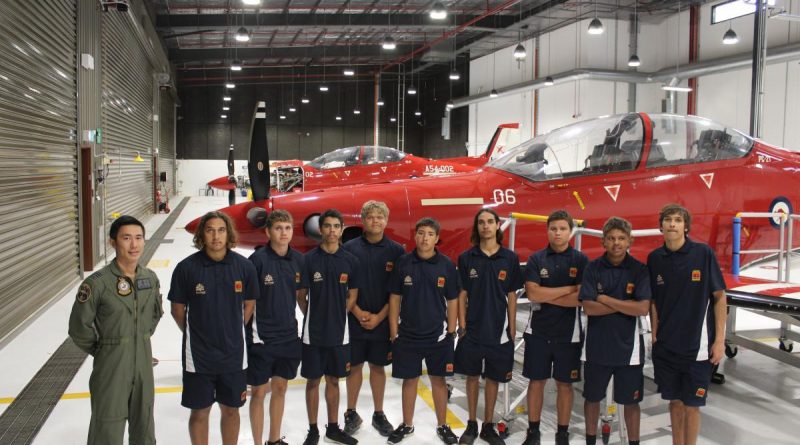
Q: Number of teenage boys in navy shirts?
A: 9